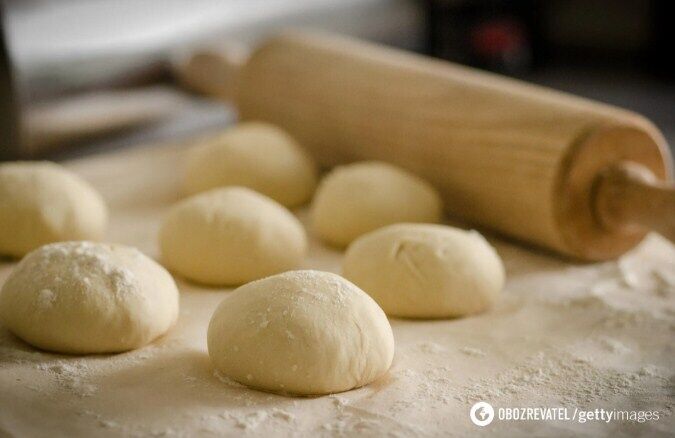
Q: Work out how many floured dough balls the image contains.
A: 7